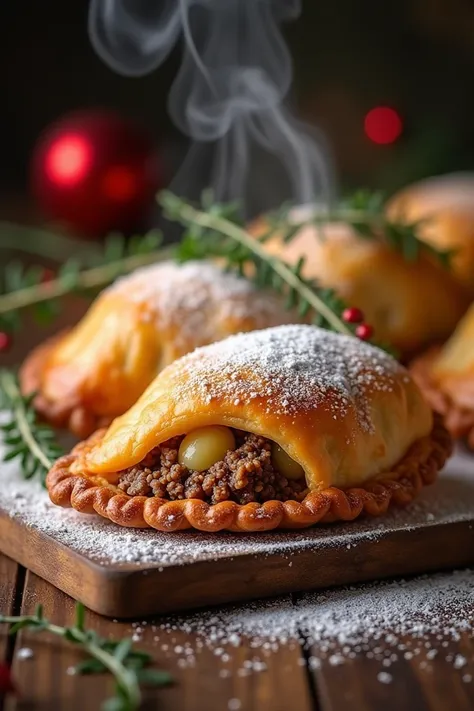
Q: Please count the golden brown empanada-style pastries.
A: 5